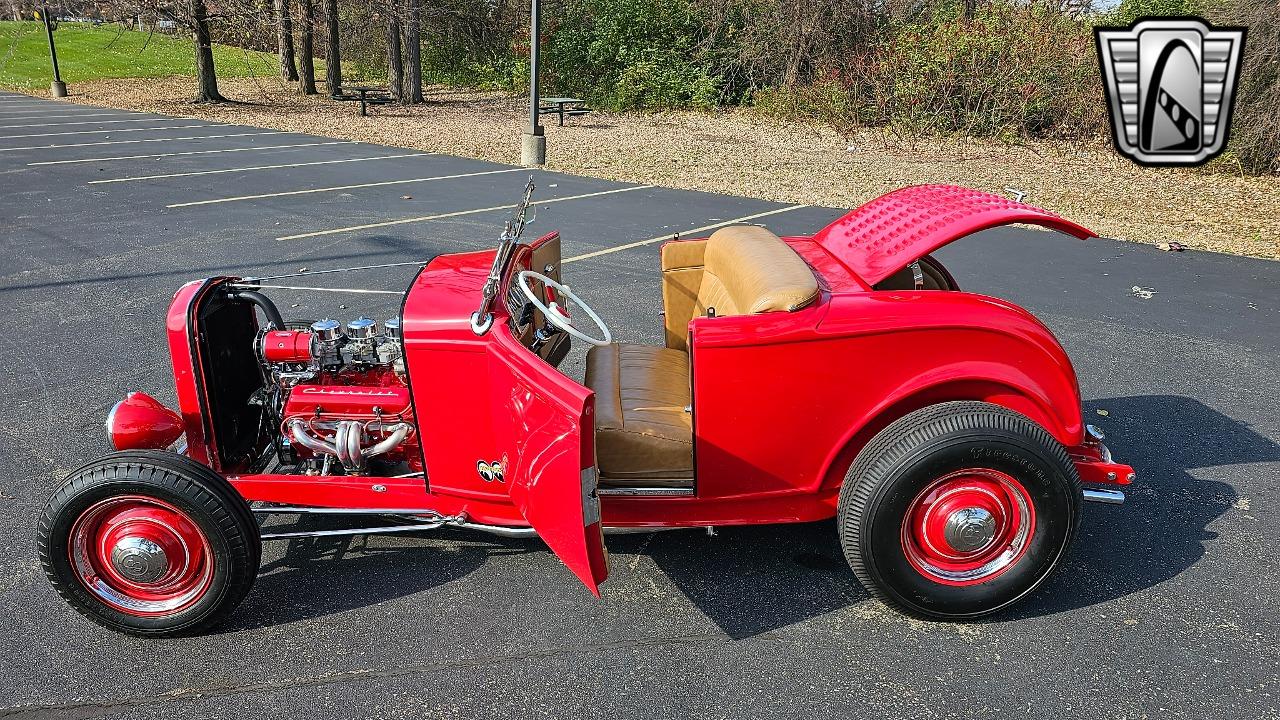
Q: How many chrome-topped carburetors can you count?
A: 3